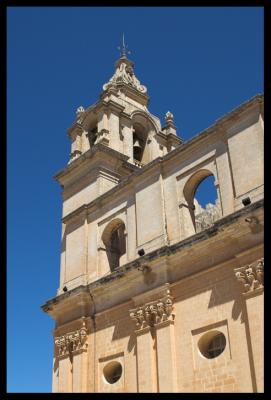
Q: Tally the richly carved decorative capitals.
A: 3